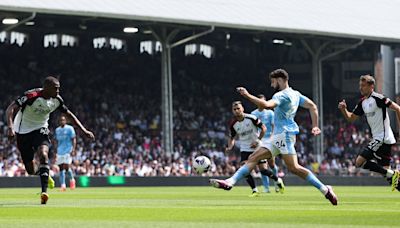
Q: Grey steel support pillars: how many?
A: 2